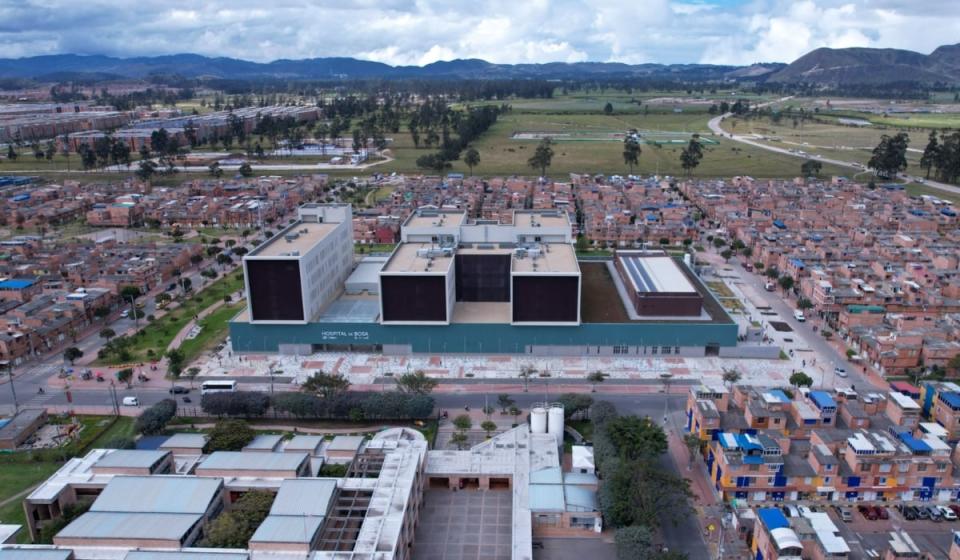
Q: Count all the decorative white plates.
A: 0